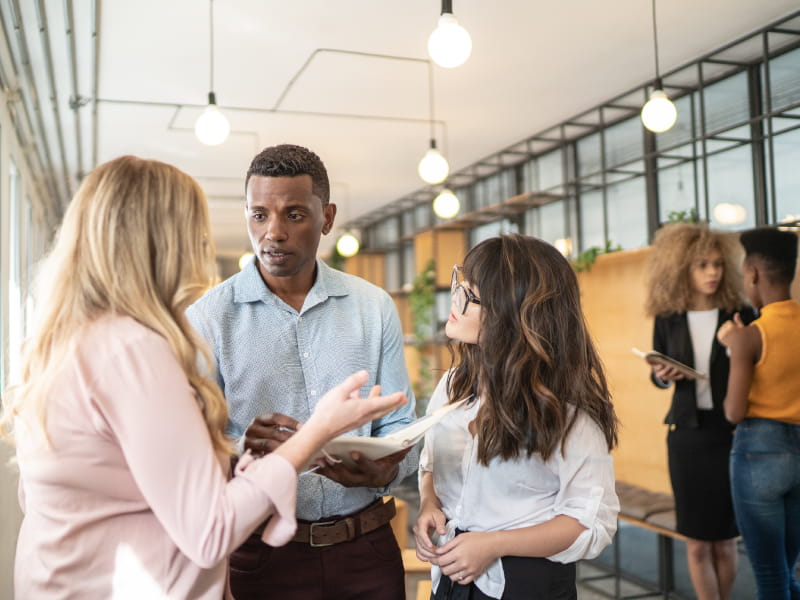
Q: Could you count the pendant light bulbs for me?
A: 7